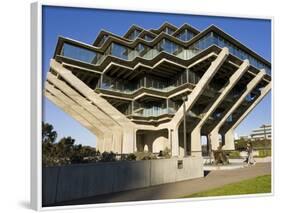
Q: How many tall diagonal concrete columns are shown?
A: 8